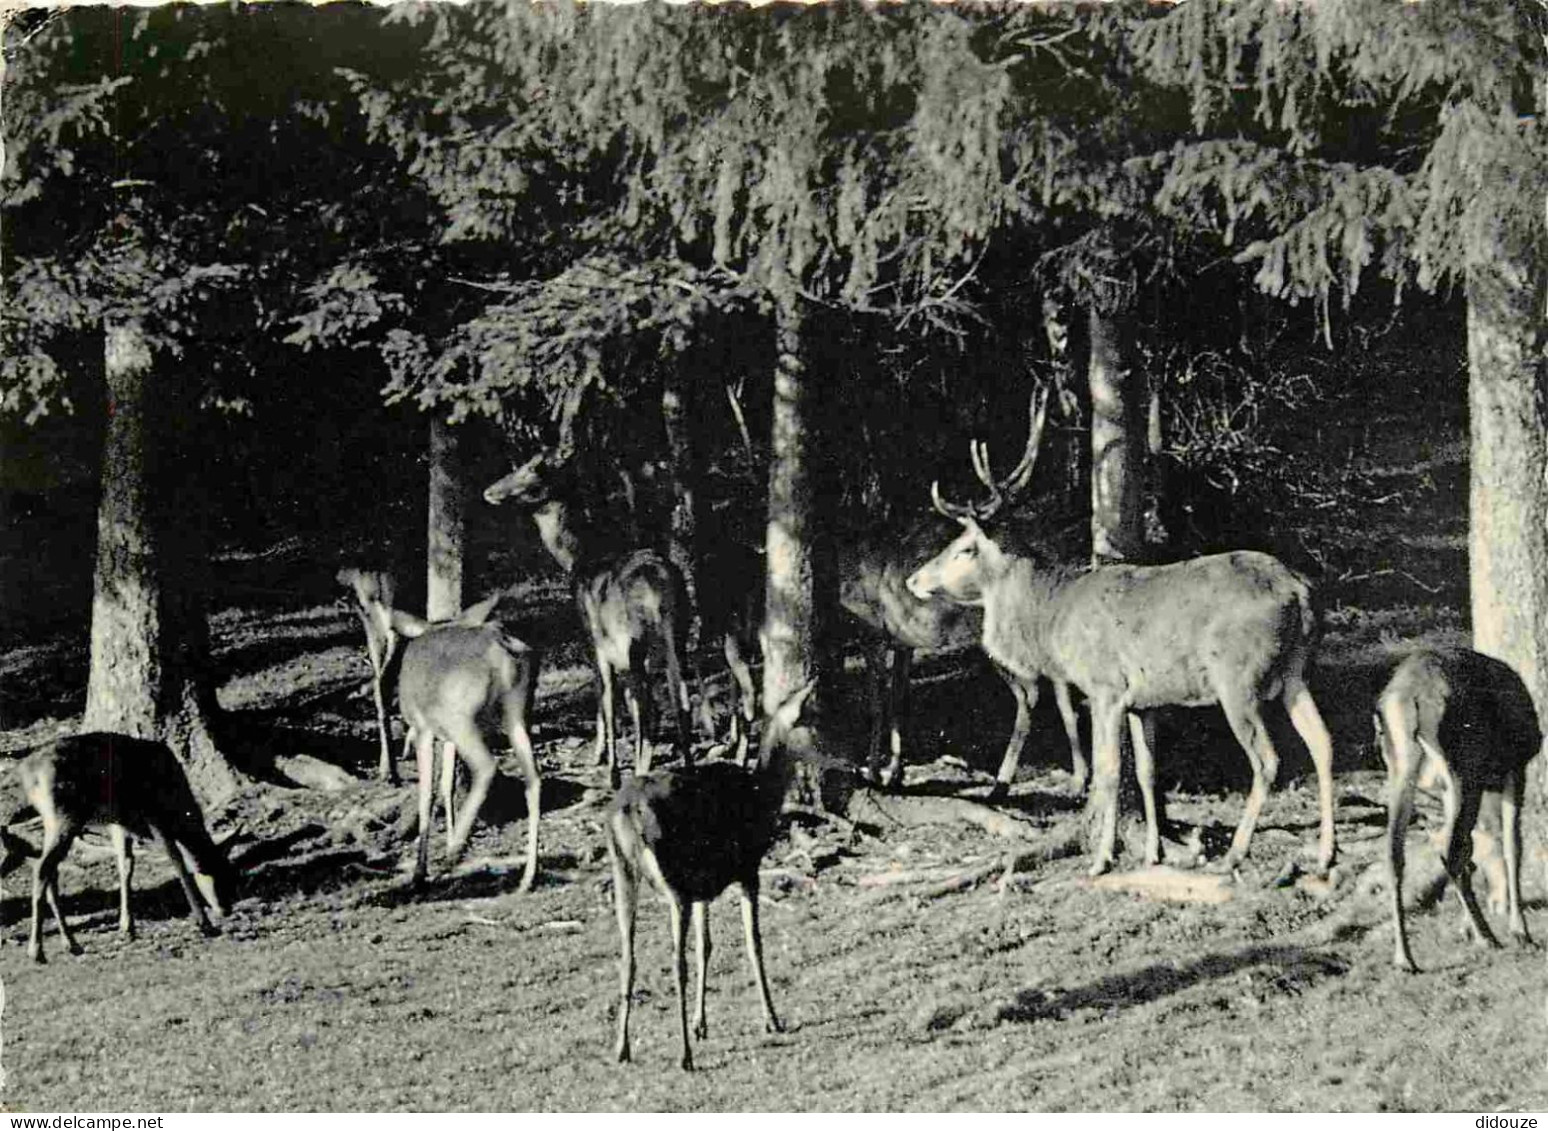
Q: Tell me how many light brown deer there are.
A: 0